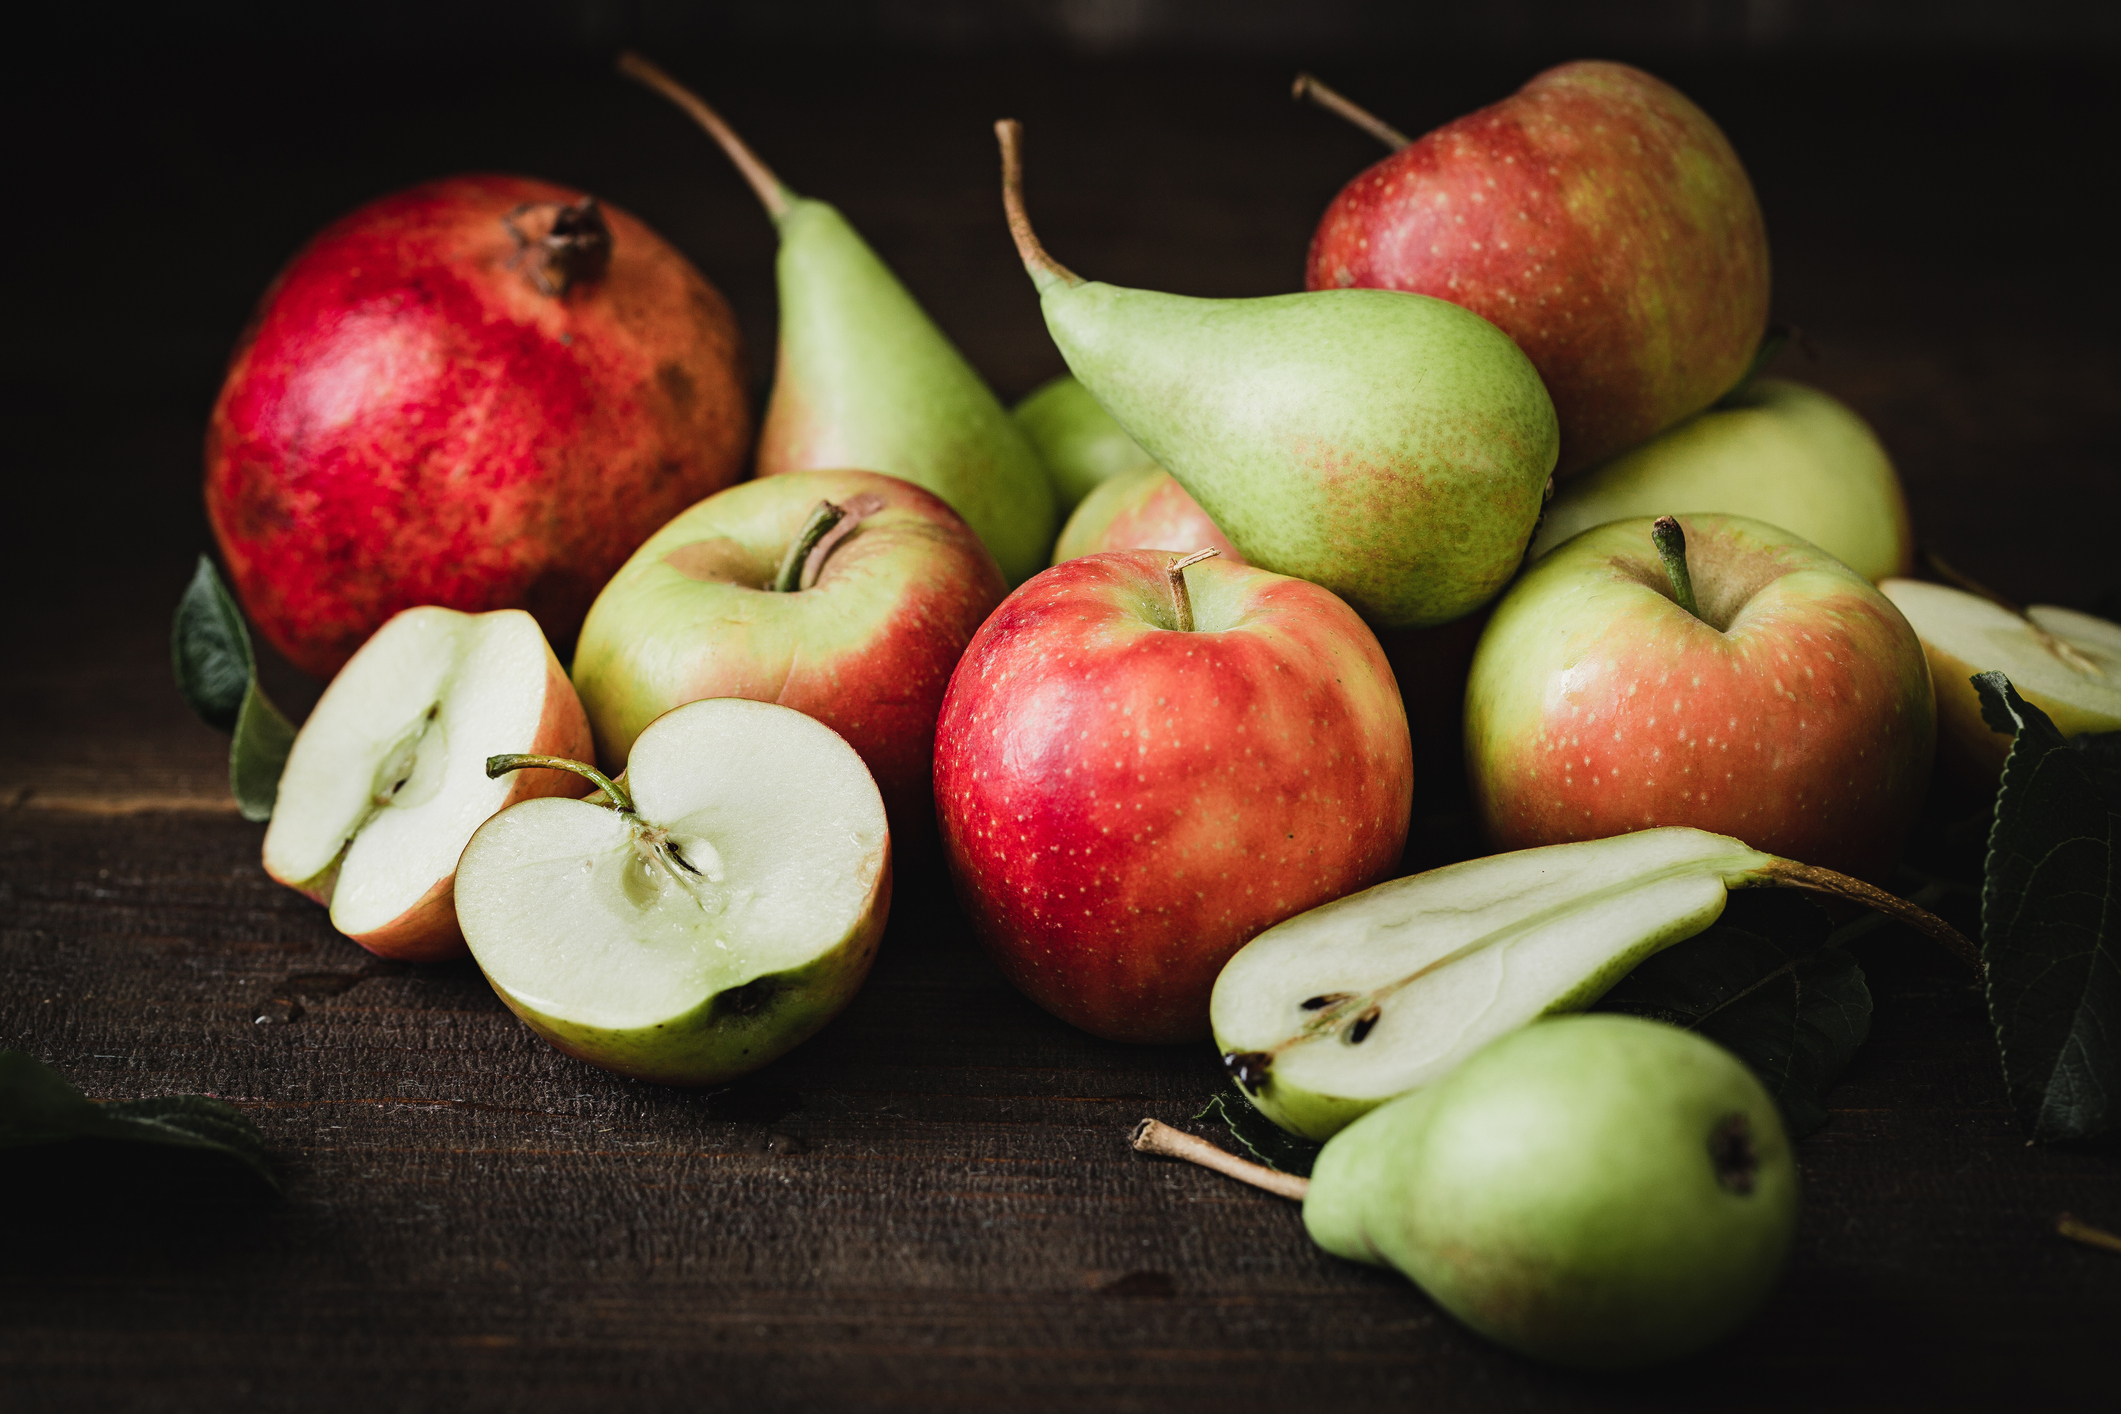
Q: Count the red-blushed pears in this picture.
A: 2